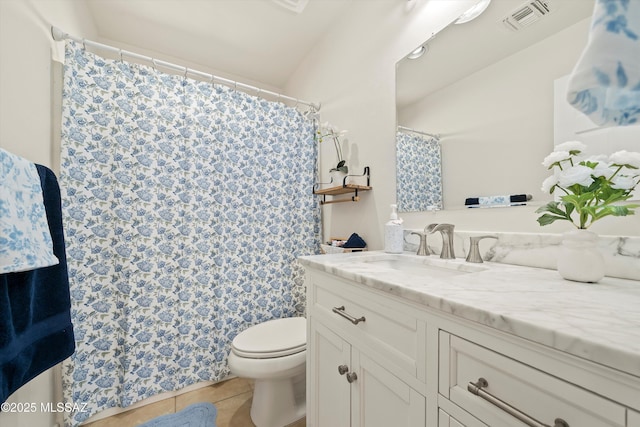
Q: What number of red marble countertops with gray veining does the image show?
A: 0